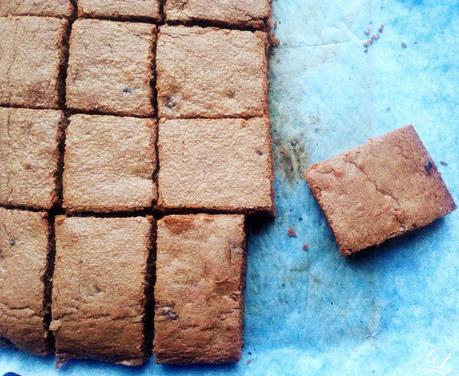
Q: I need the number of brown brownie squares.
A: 13